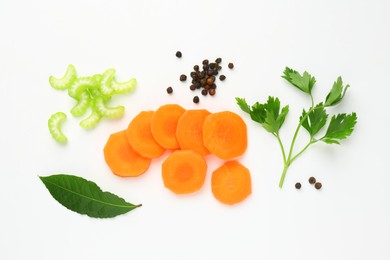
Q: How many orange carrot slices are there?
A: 7